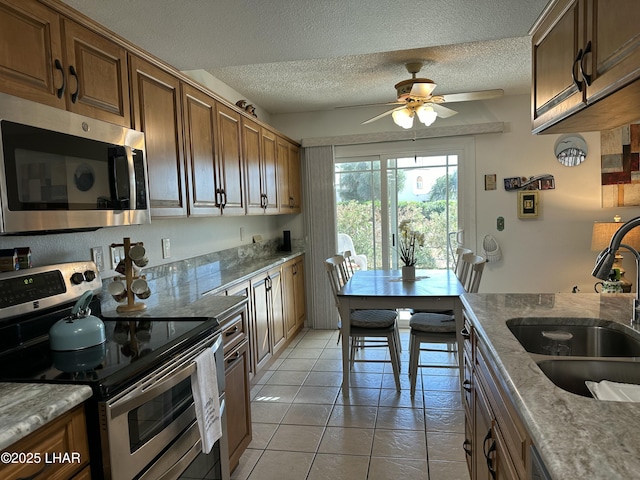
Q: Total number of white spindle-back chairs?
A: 4